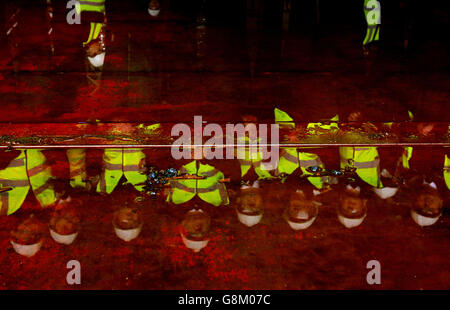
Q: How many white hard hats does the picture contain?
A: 11